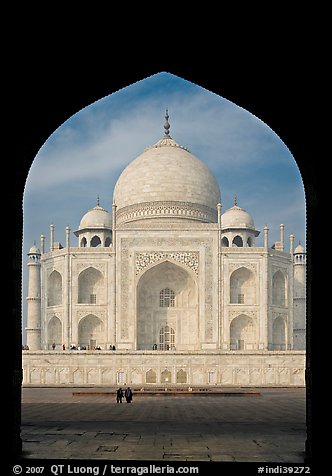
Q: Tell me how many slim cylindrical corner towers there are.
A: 2